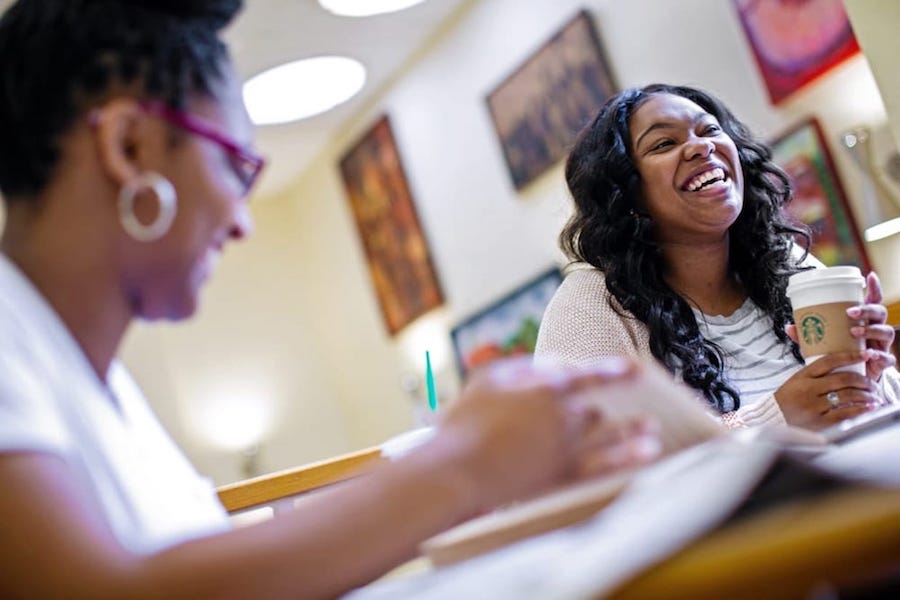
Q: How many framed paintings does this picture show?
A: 5